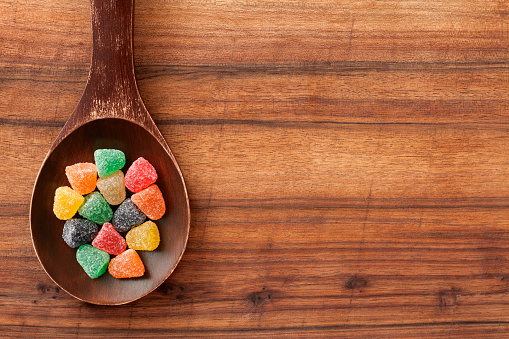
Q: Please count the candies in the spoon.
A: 13